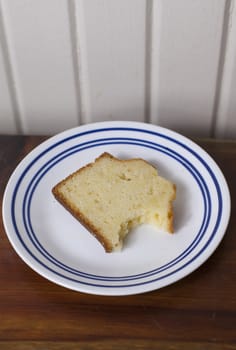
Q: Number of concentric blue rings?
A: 3